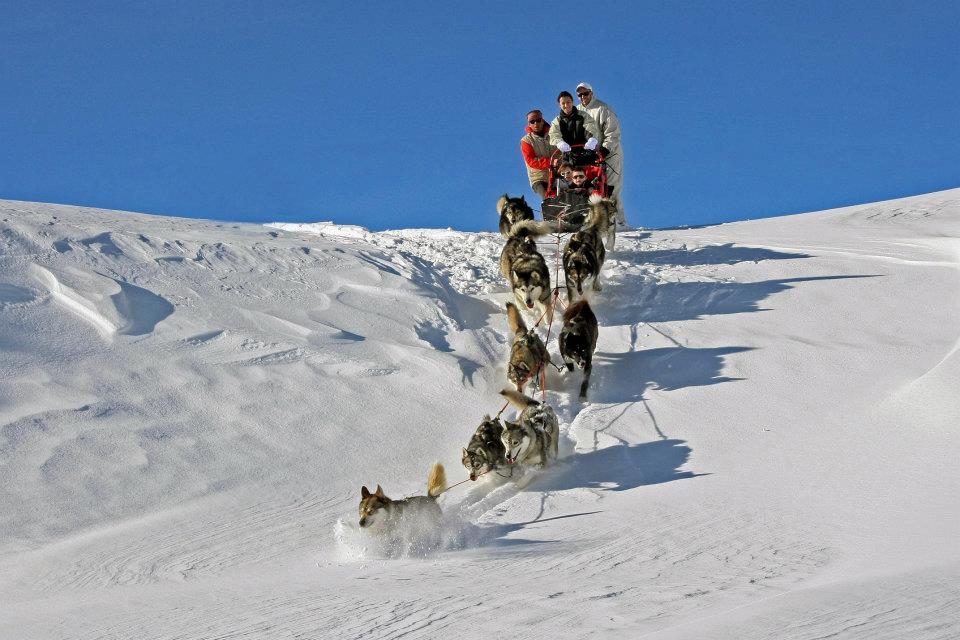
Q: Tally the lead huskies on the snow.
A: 1